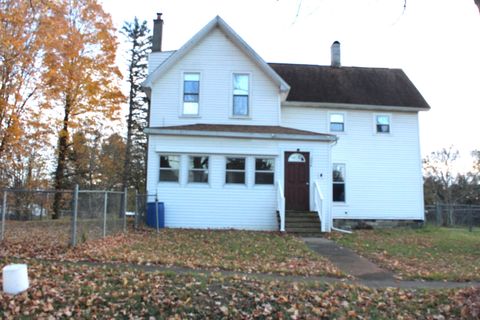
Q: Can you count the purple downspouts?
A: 0